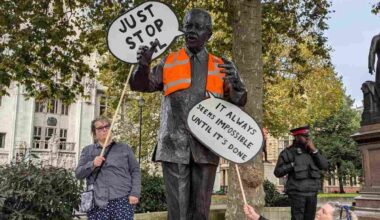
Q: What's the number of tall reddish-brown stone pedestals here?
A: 1